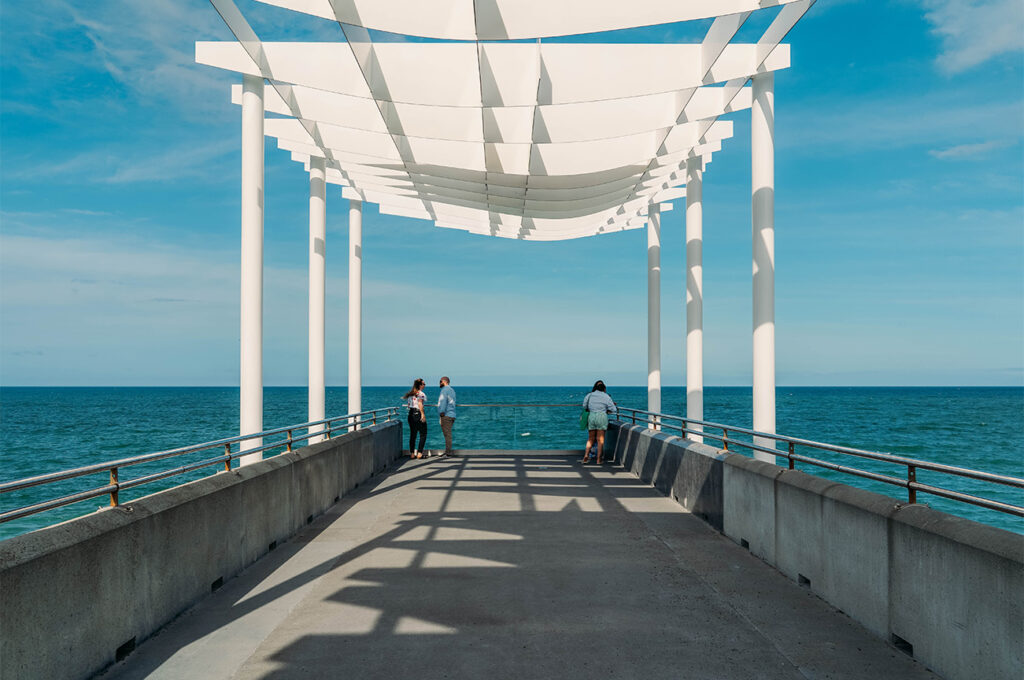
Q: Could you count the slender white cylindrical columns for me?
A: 6